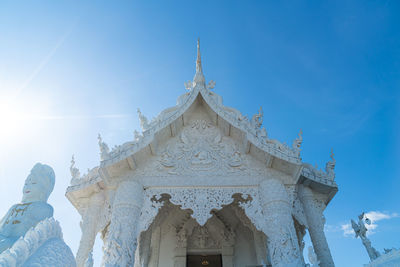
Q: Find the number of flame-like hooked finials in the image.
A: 6